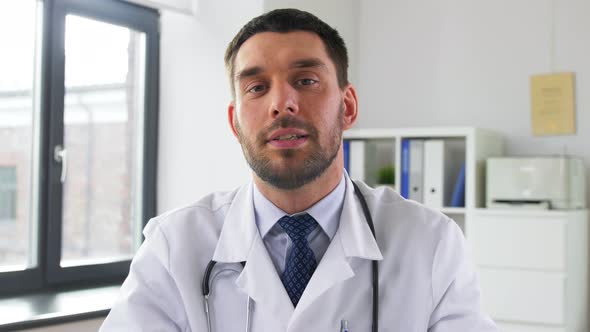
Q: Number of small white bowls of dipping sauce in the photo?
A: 0